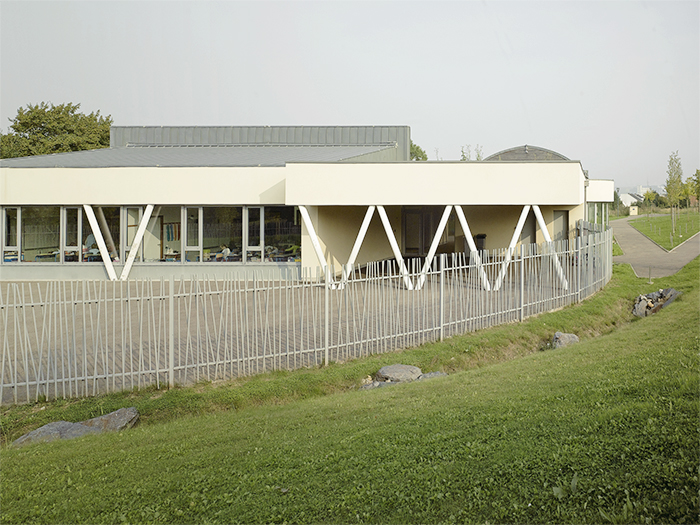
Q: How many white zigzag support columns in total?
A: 9